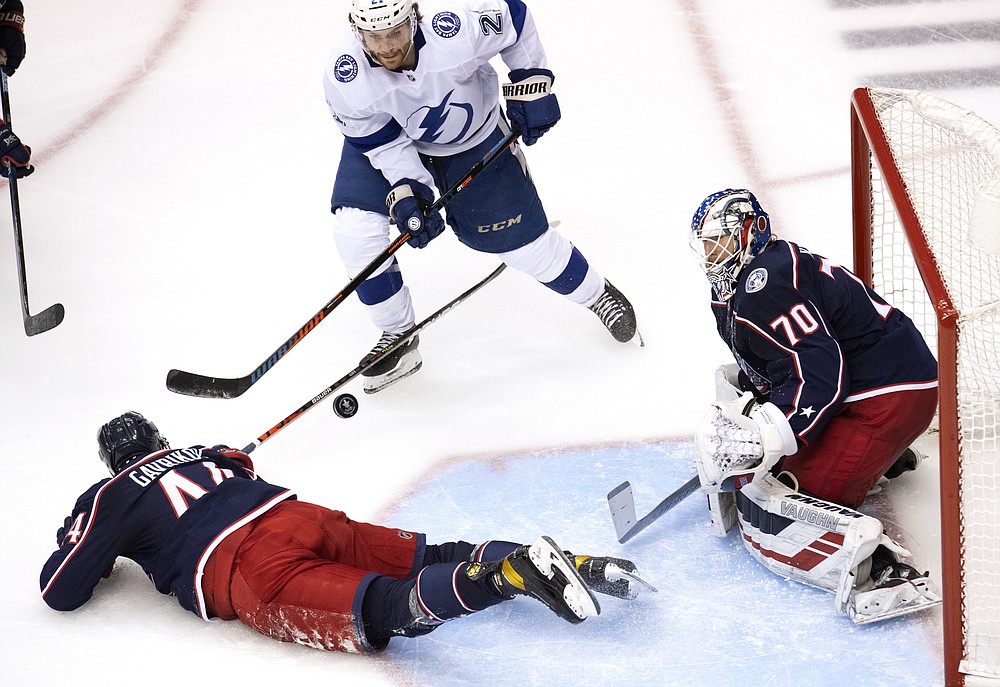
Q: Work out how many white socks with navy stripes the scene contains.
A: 2